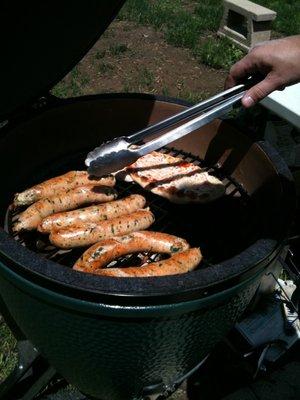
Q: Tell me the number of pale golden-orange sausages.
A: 6